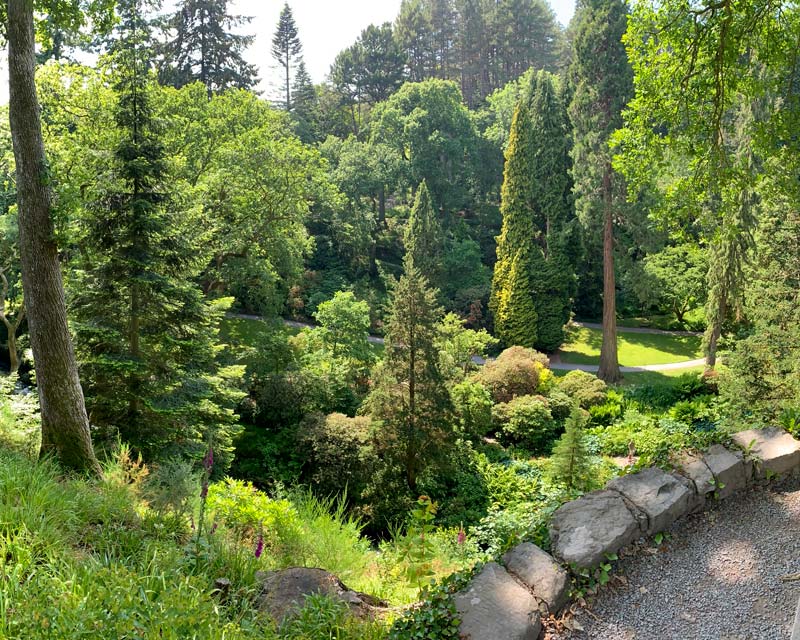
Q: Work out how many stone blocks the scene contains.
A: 7